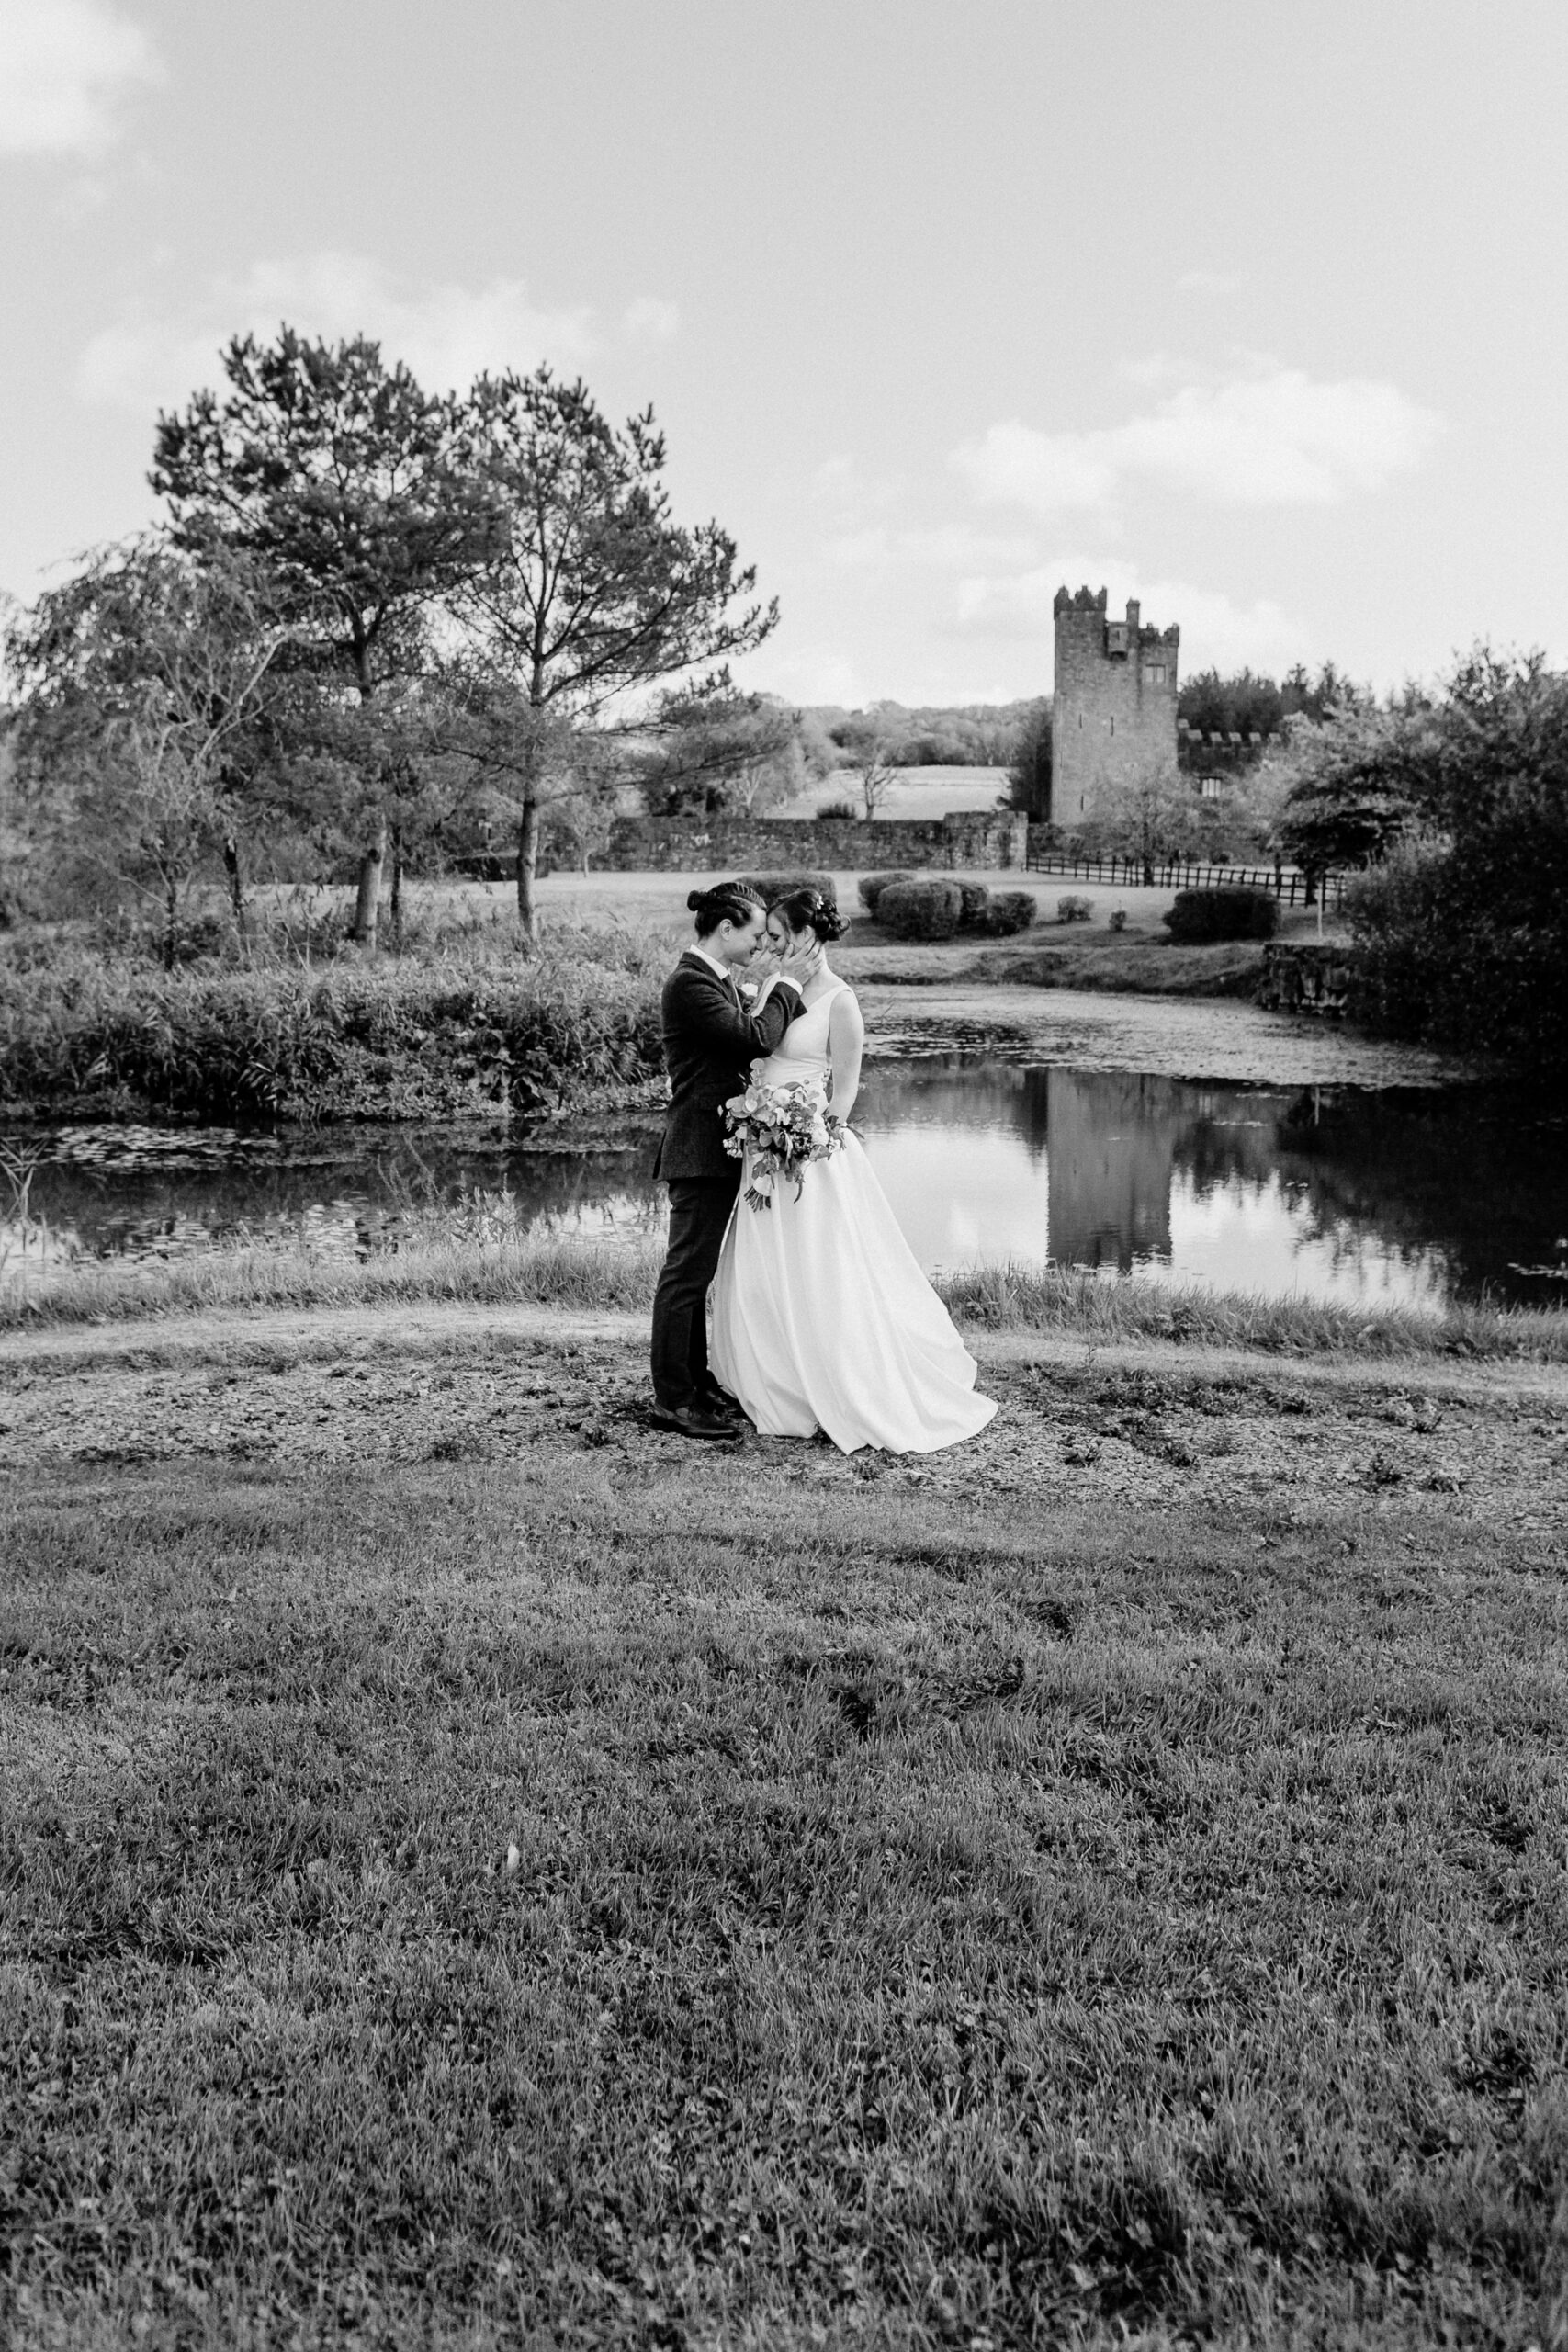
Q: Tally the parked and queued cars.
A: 0